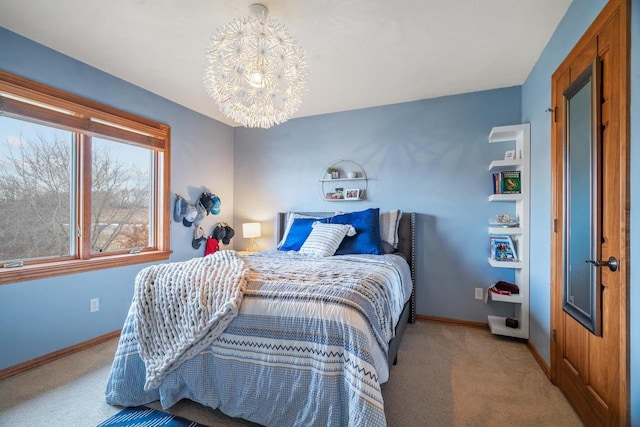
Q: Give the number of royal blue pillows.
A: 2